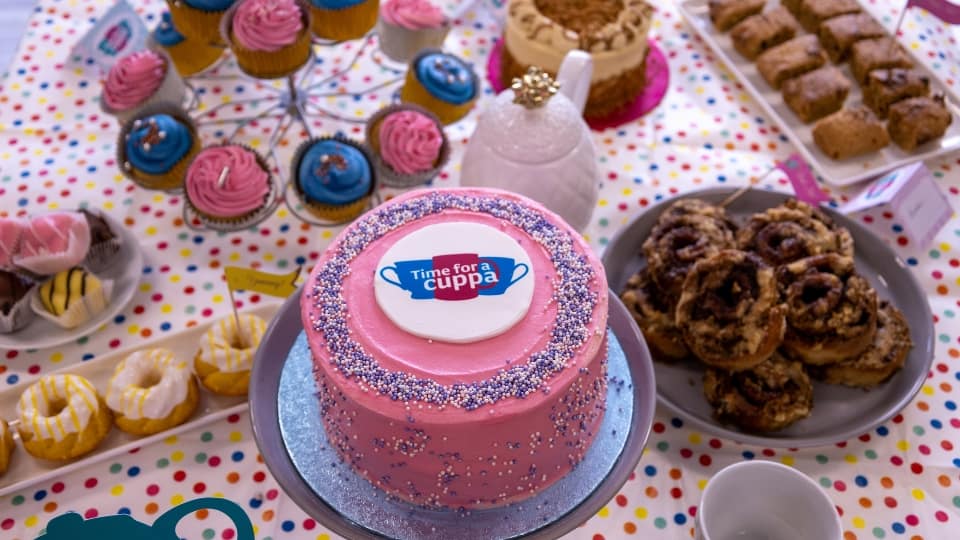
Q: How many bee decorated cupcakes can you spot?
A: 1